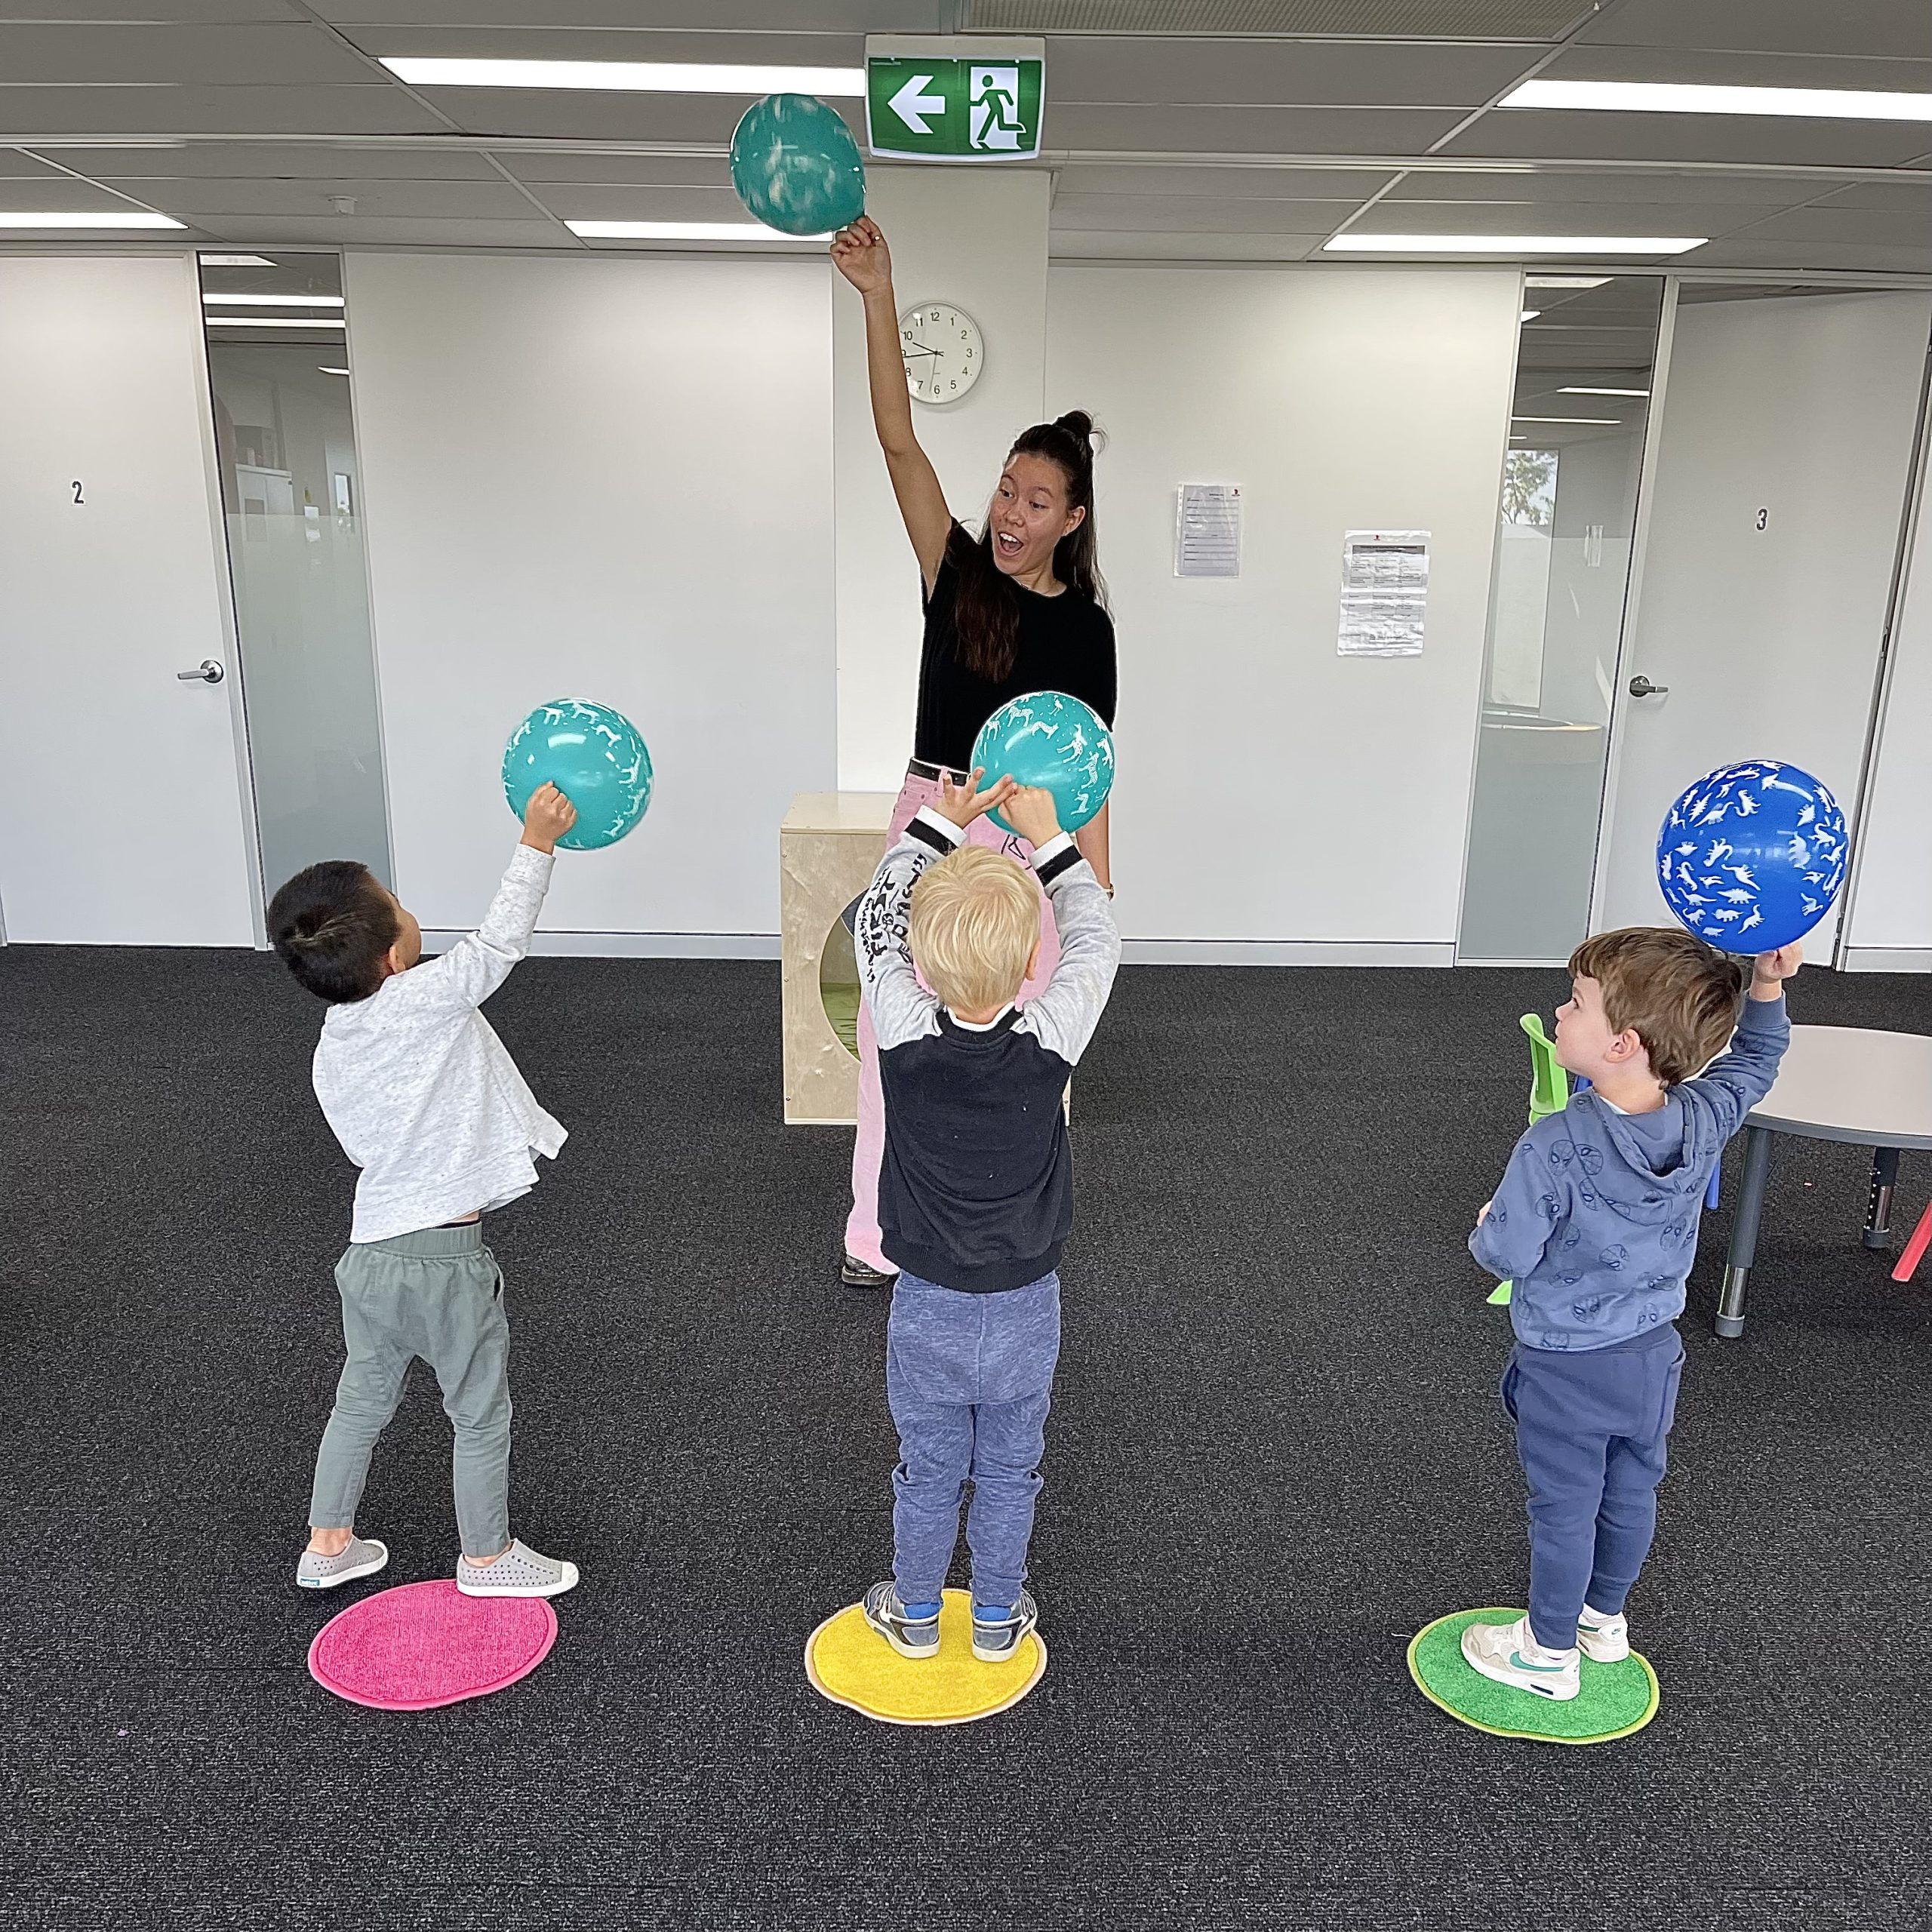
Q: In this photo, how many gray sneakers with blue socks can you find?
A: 2